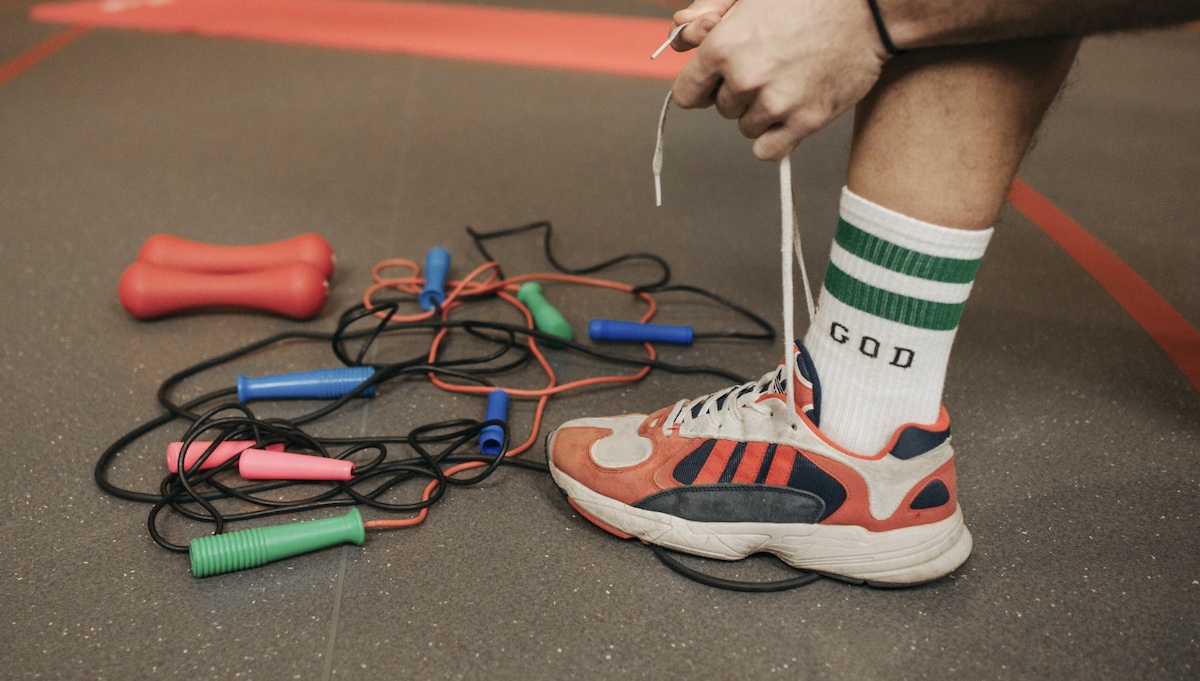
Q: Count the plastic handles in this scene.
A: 8